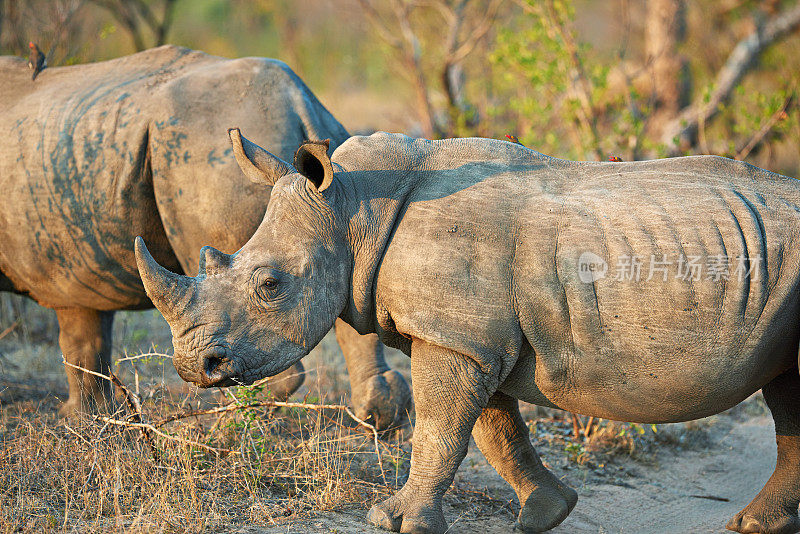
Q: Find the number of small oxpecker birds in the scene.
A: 3